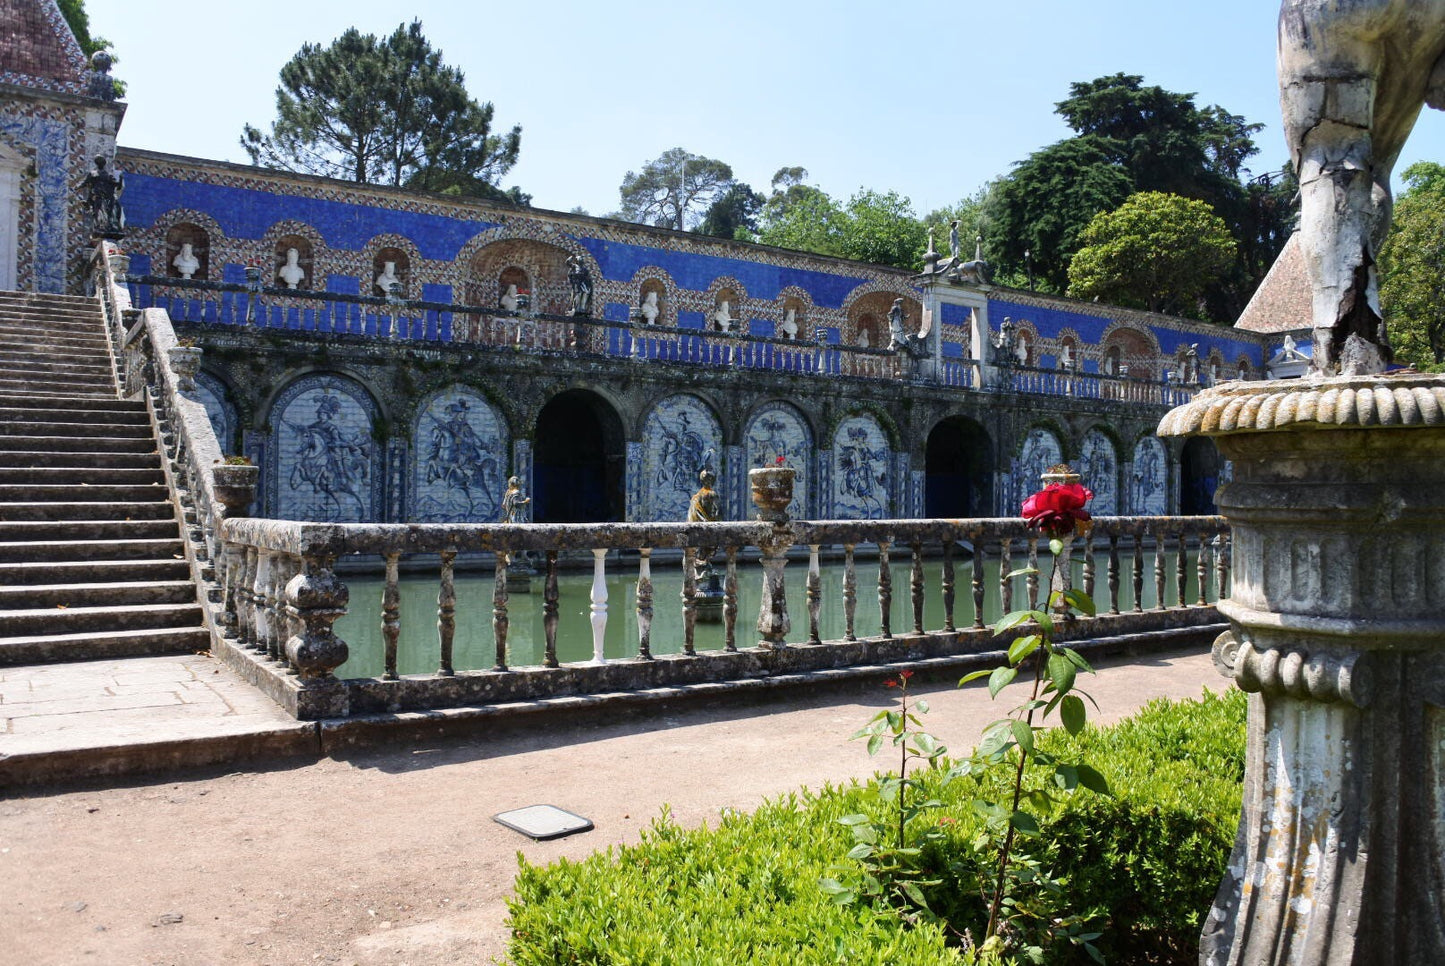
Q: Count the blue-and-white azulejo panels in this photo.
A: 9